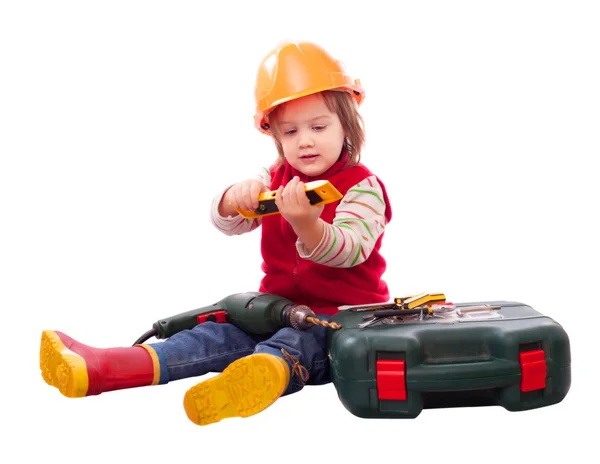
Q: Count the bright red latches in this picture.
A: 2